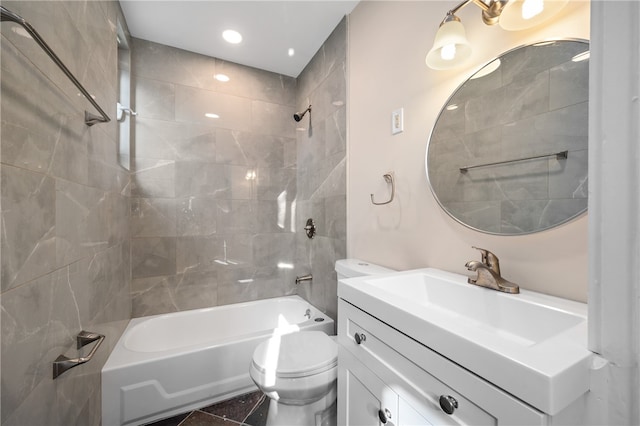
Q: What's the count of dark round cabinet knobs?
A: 3